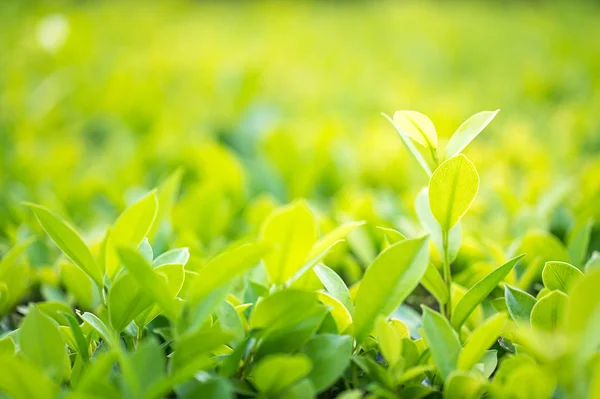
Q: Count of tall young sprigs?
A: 1